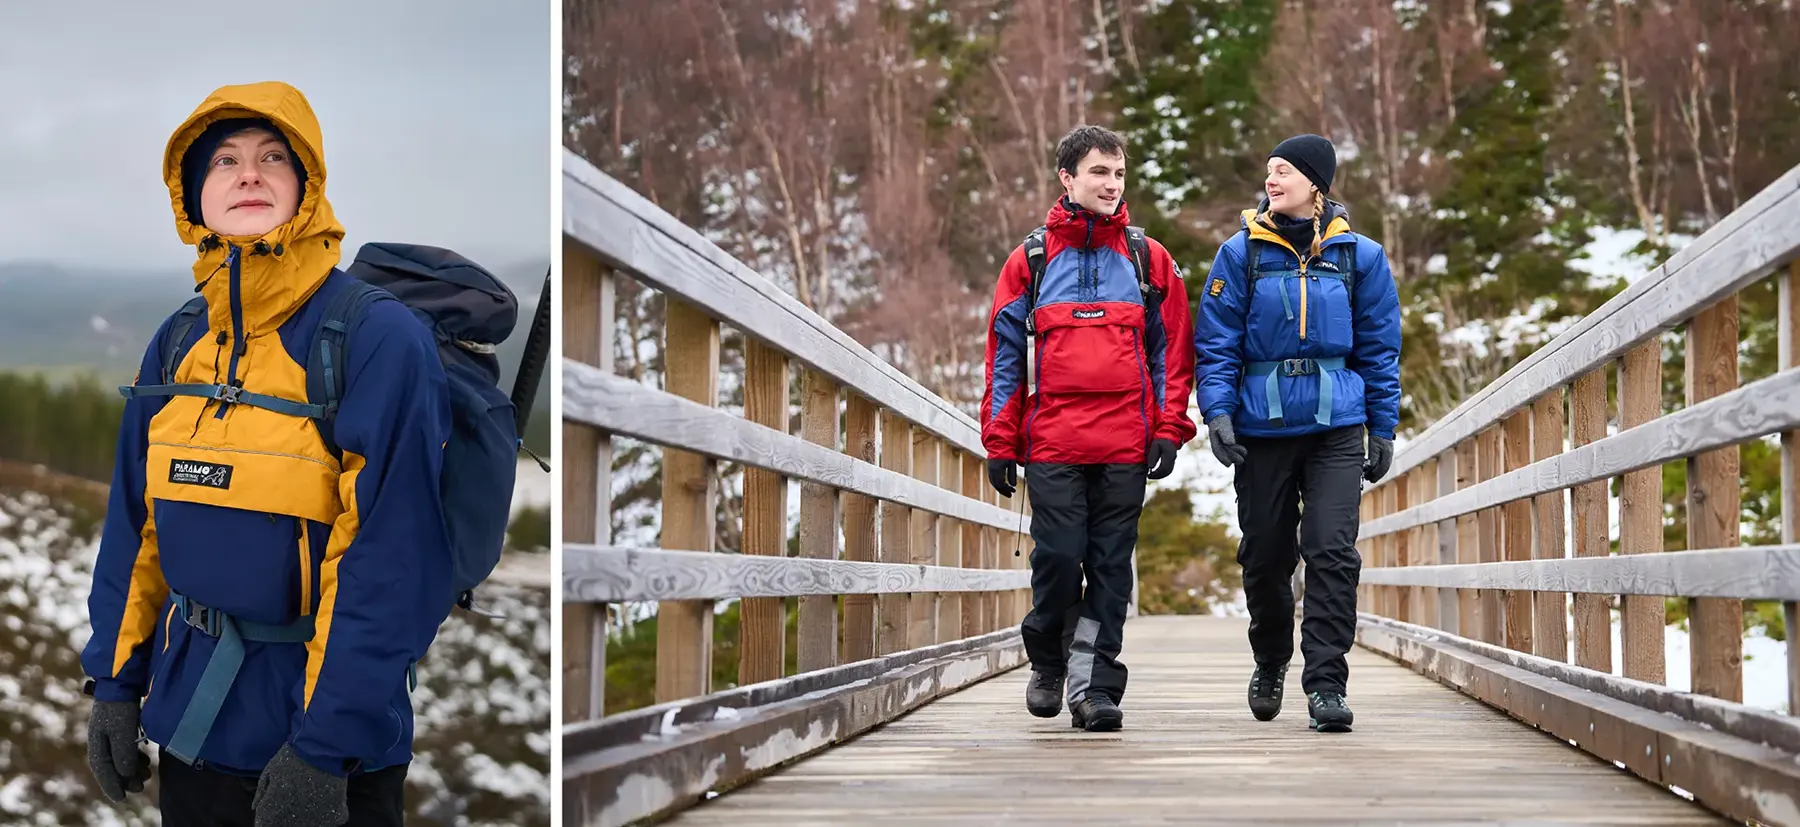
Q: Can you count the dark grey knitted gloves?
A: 4